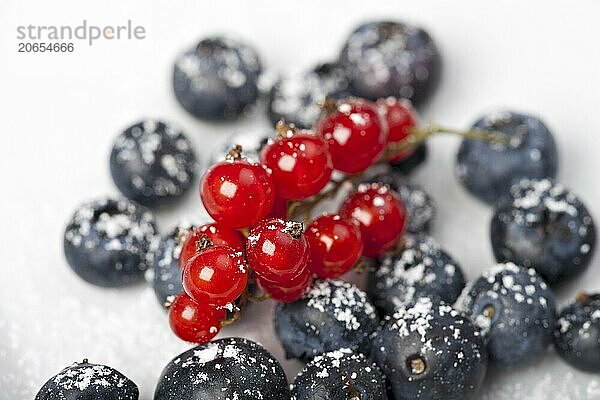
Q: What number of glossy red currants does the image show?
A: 11